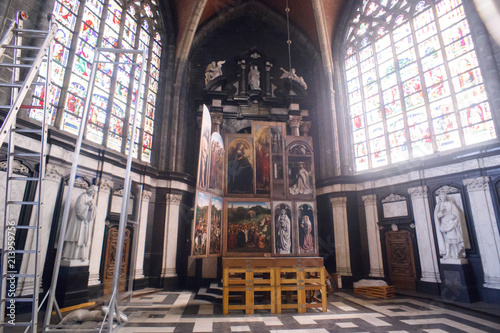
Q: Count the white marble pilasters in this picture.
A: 8